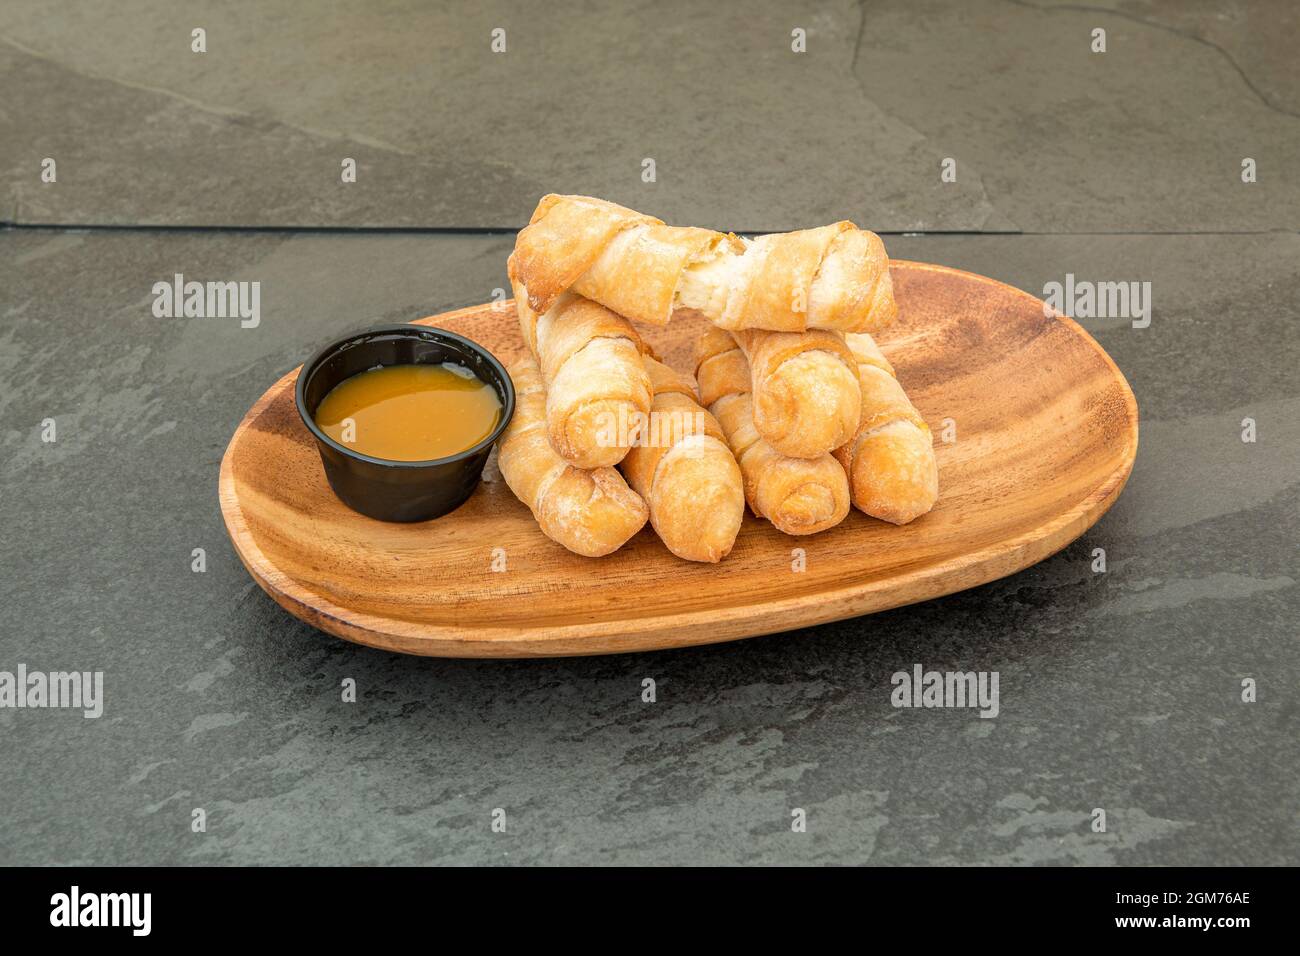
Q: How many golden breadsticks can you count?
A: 7